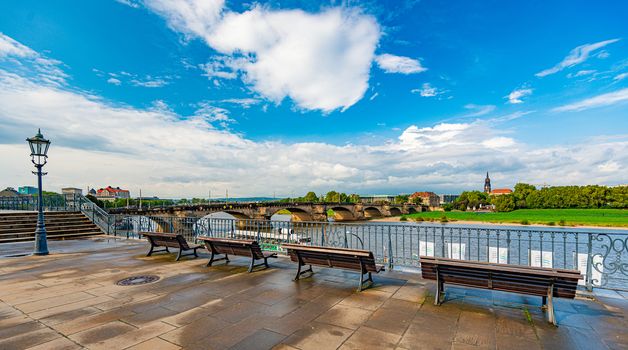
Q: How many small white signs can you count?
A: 5